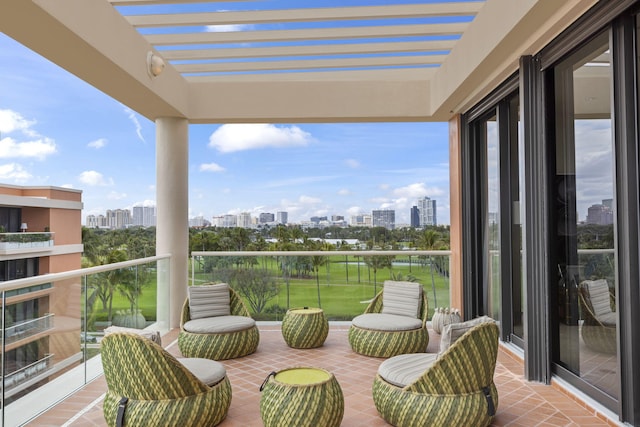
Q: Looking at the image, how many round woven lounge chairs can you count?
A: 4